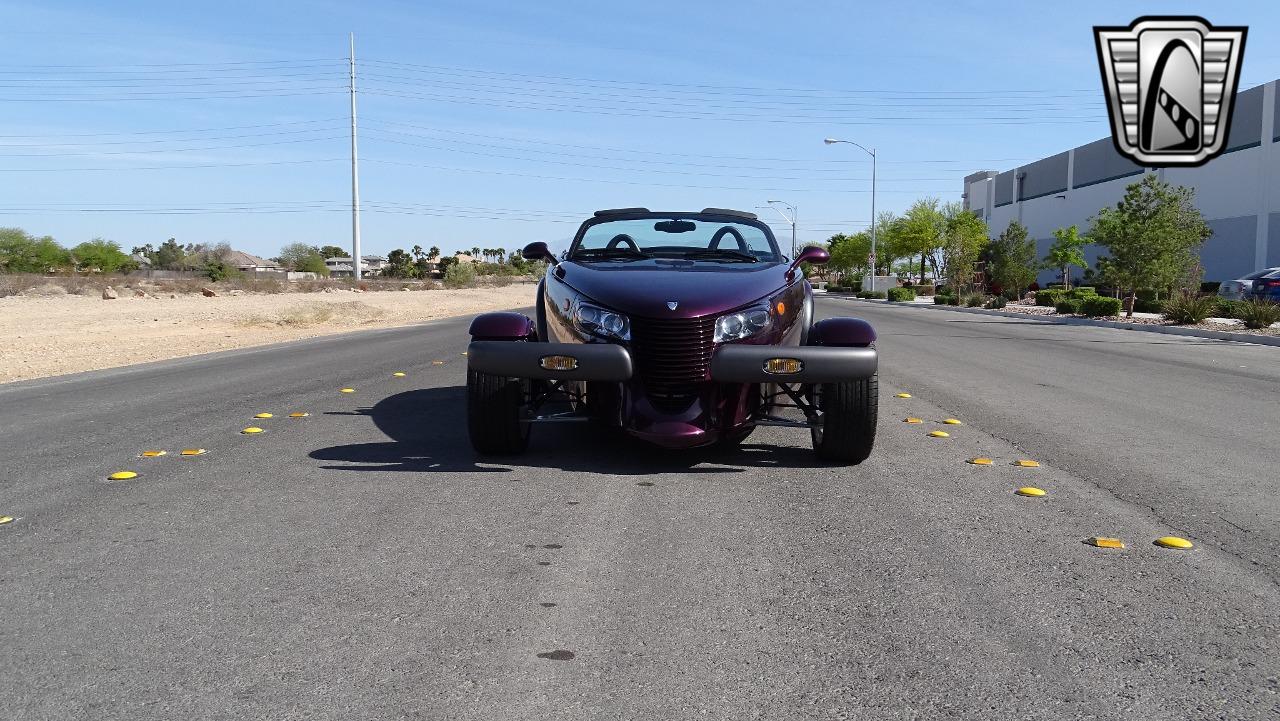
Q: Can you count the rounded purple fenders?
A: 2